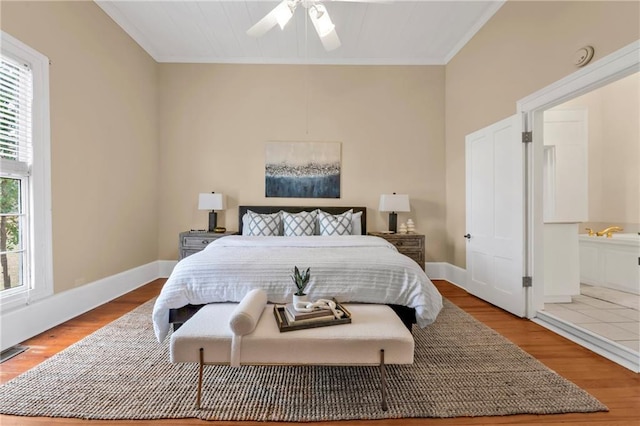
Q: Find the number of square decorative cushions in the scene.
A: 3